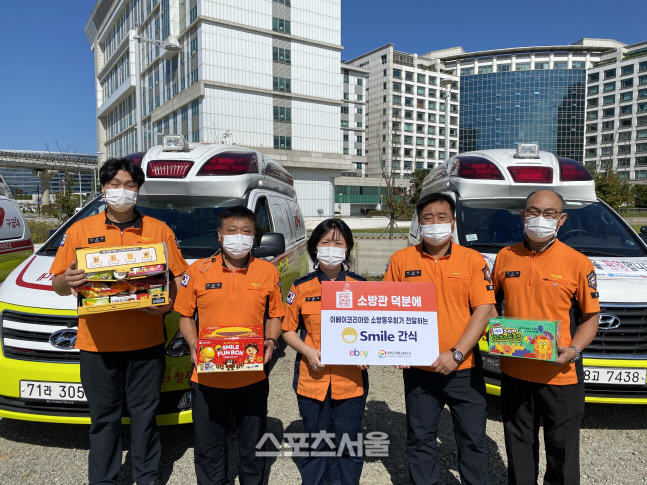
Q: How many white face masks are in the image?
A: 5